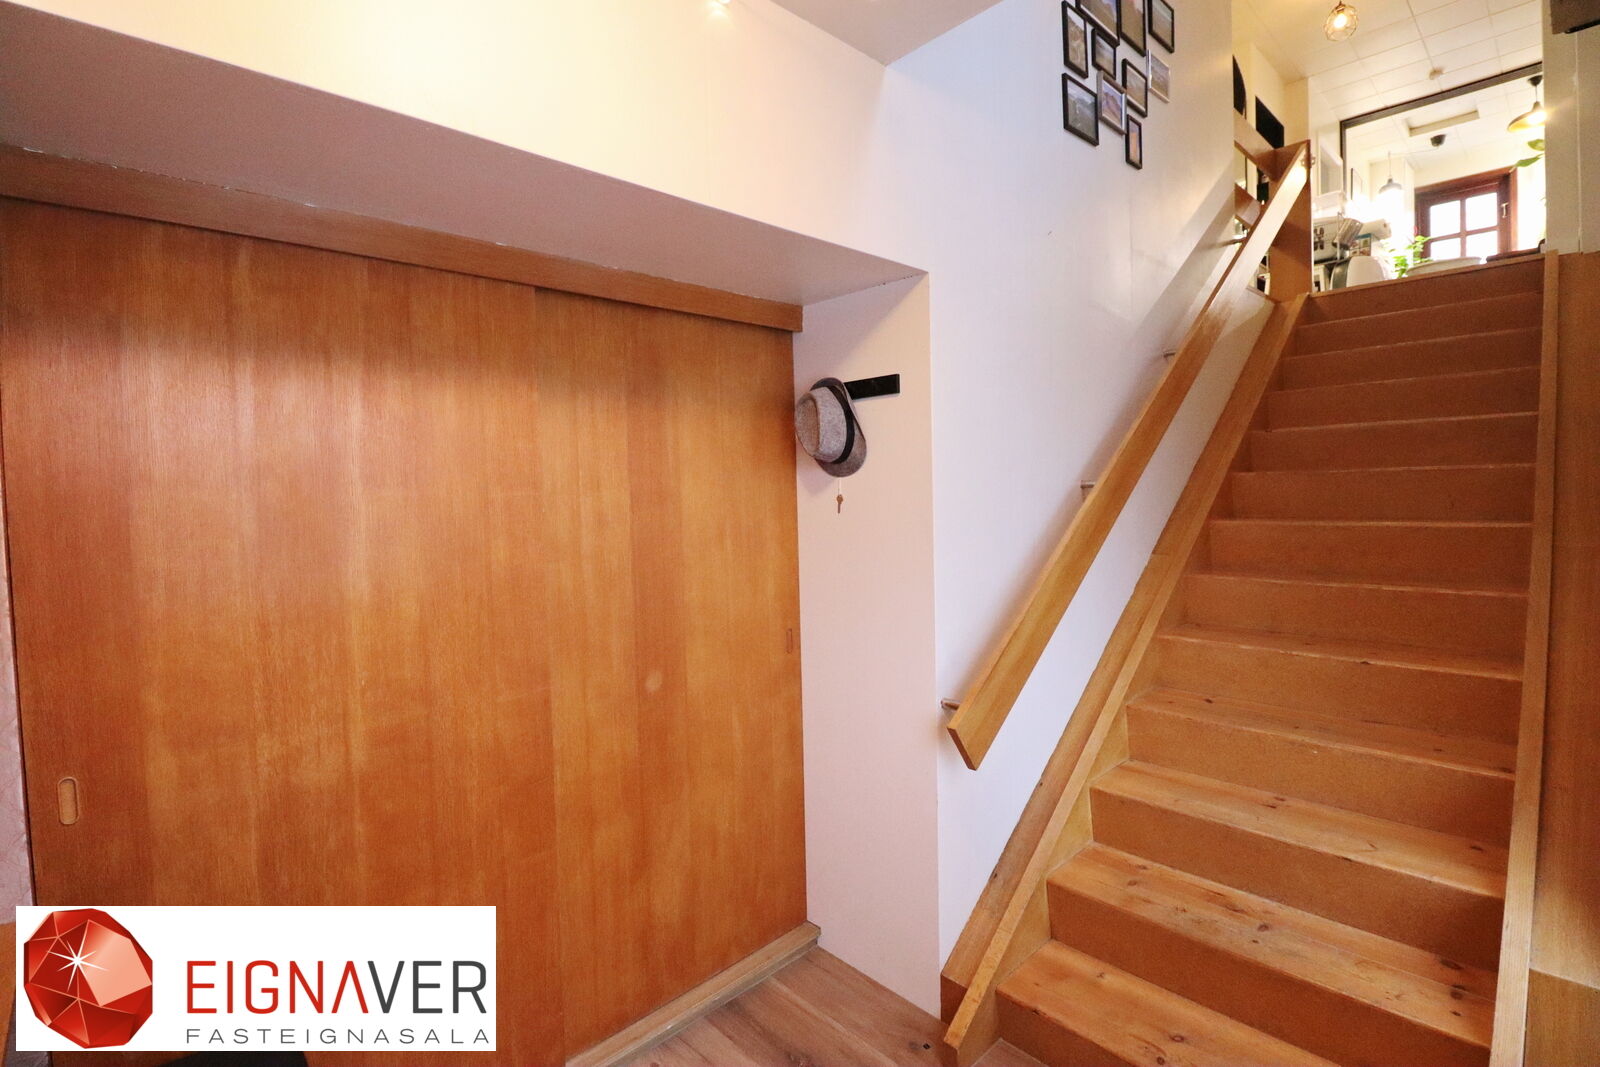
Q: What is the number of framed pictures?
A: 10